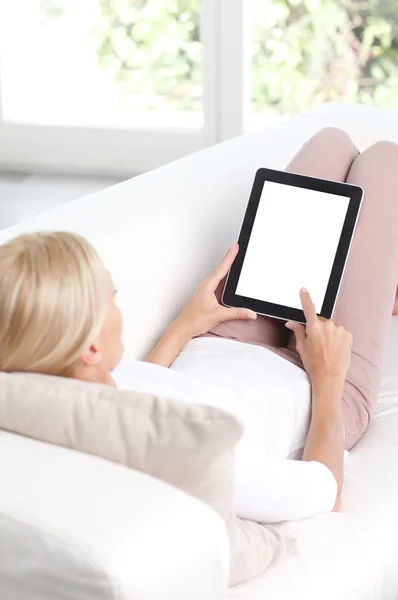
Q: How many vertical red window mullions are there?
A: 0